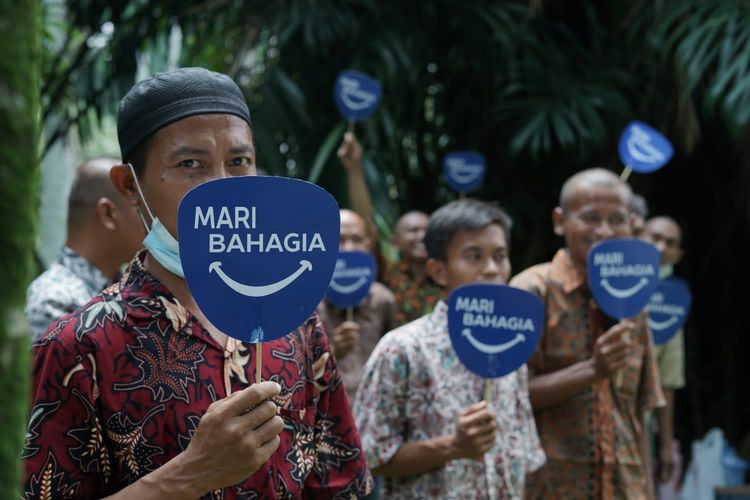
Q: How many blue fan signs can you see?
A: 8